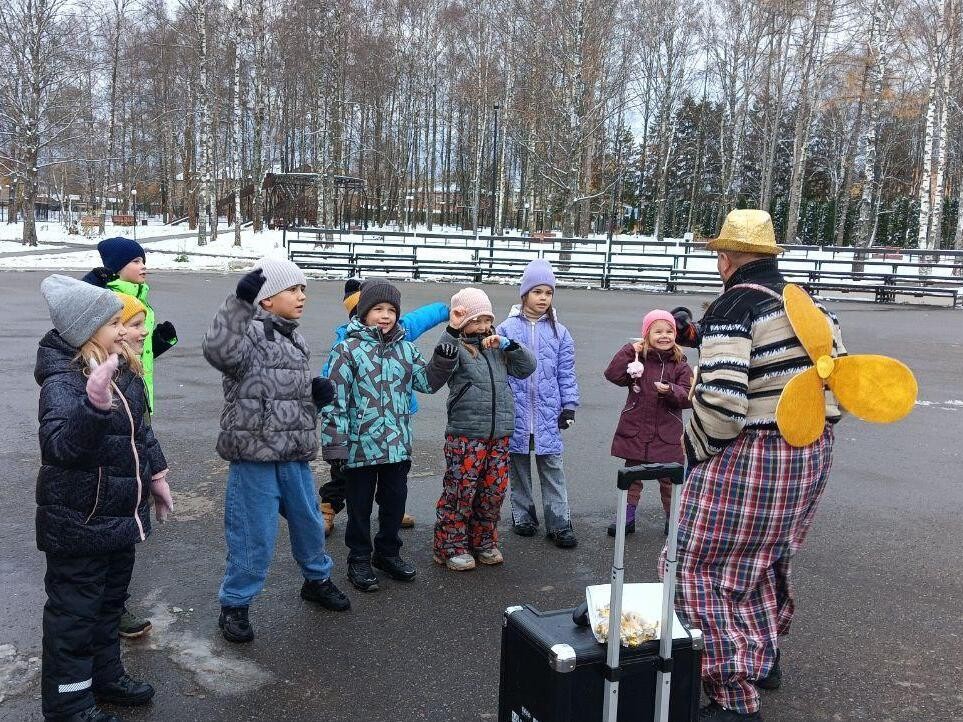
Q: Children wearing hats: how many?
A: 9